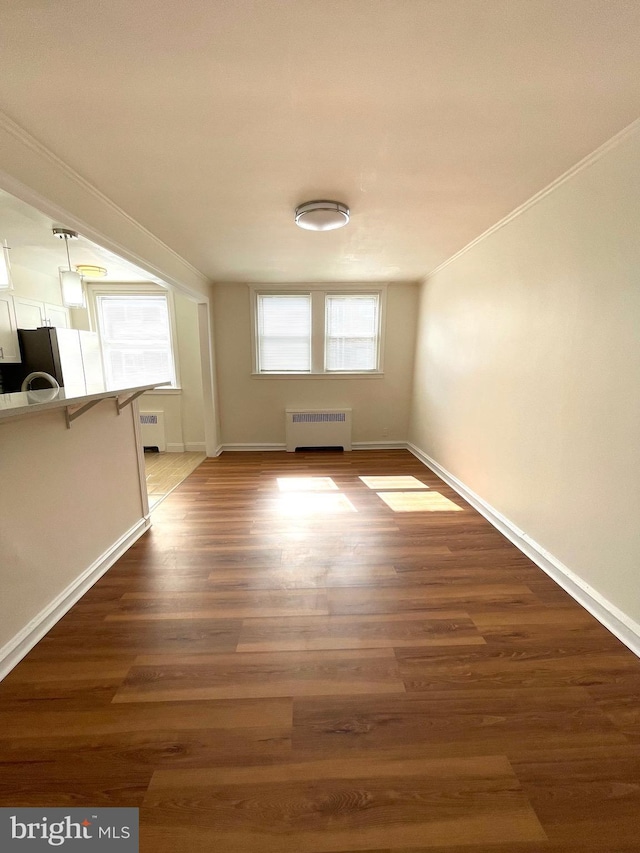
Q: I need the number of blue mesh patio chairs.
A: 0